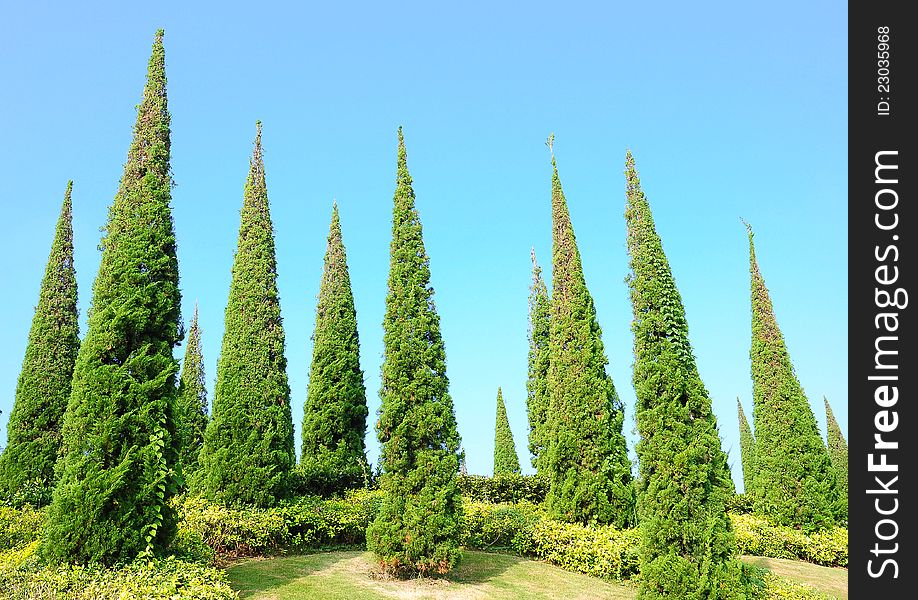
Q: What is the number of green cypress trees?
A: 13